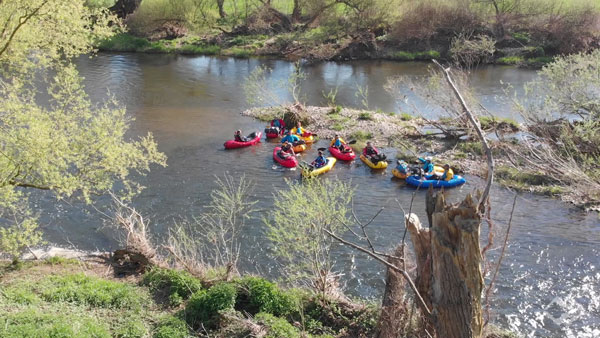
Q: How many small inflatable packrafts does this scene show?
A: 10